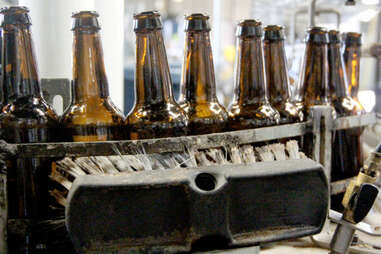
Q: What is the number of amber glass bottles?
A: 9